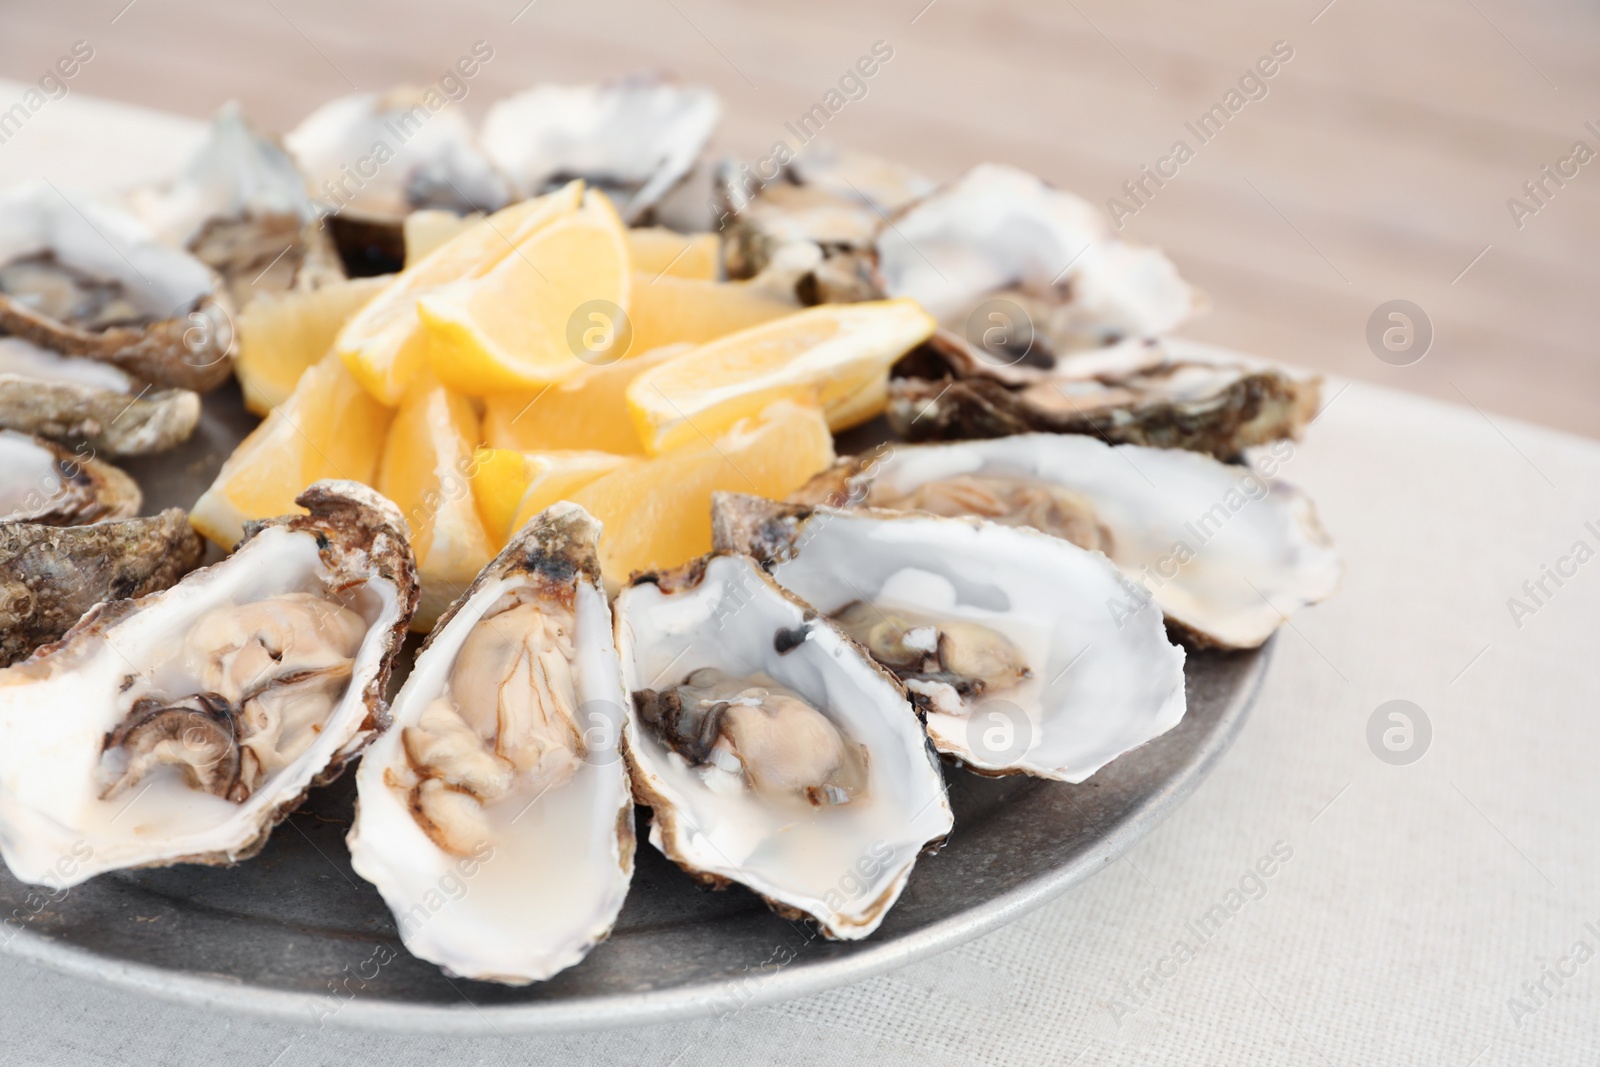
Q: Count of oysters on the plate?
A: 15